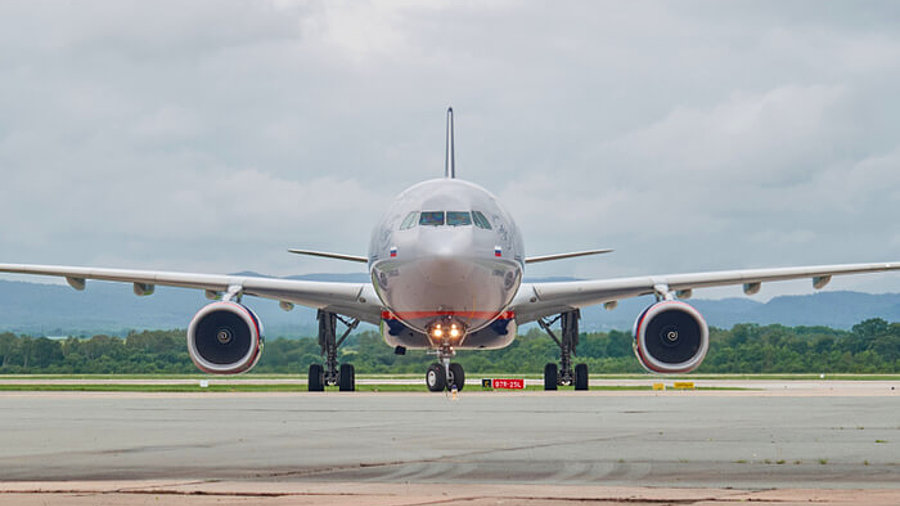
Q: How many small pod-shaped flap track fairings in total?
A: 8